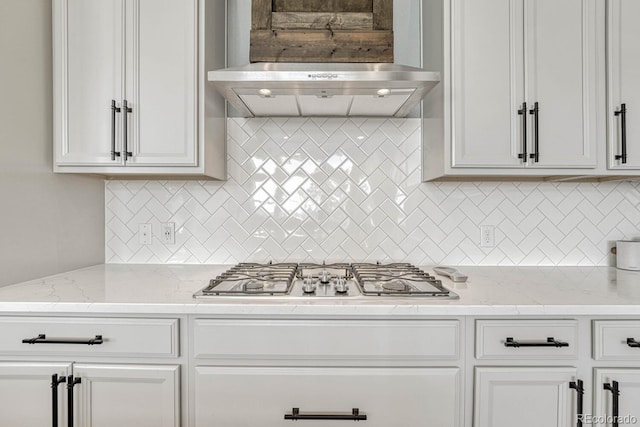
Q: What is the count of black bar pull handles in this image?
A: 13